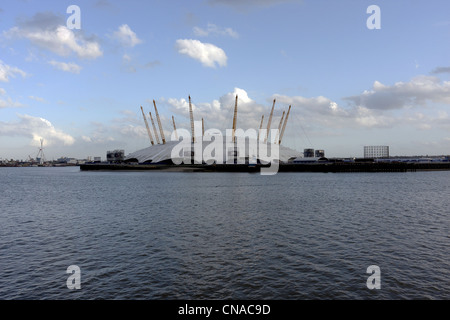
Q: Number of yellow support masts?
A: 11